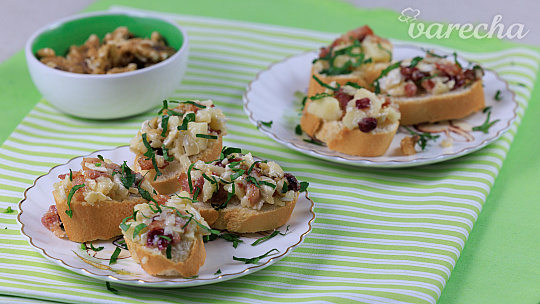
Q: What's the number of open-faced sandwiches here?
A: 7